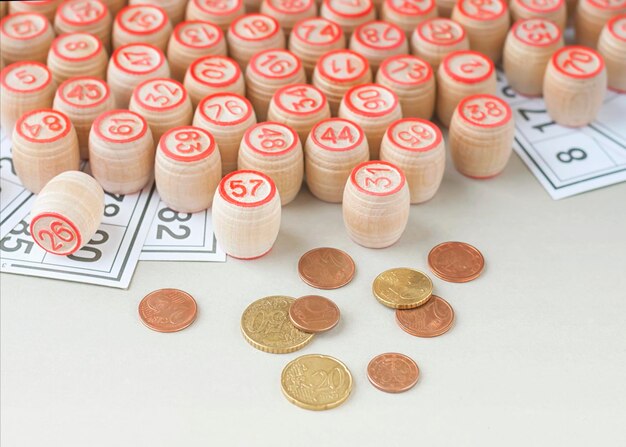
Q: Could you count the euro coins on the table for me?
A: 9